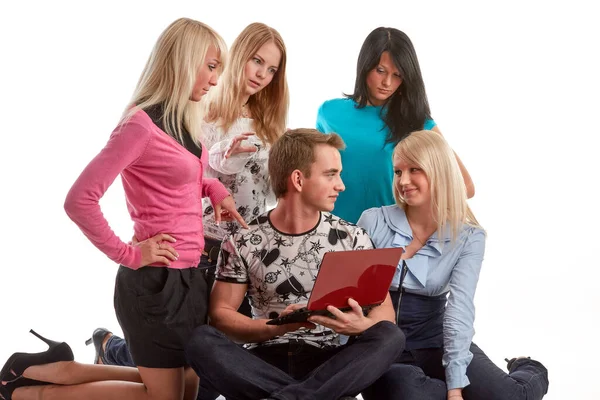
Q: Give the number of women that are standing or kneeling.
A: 3